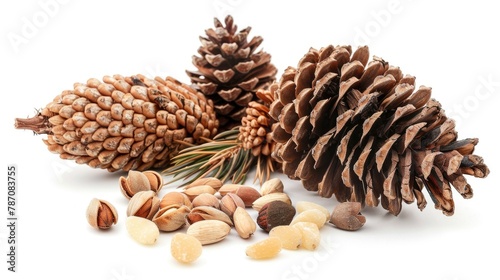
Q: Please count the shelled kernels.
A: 7